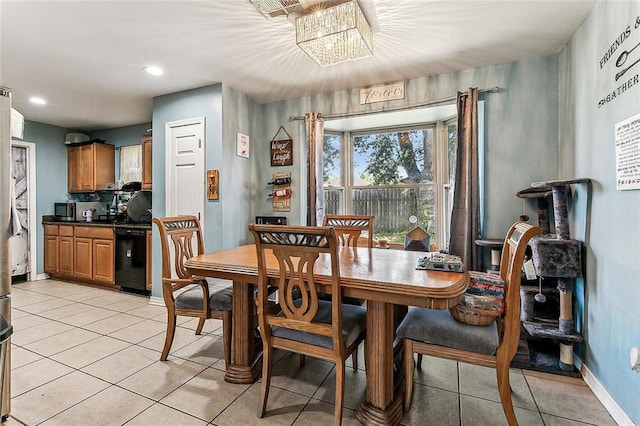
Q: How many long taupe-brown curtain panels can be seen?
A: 2